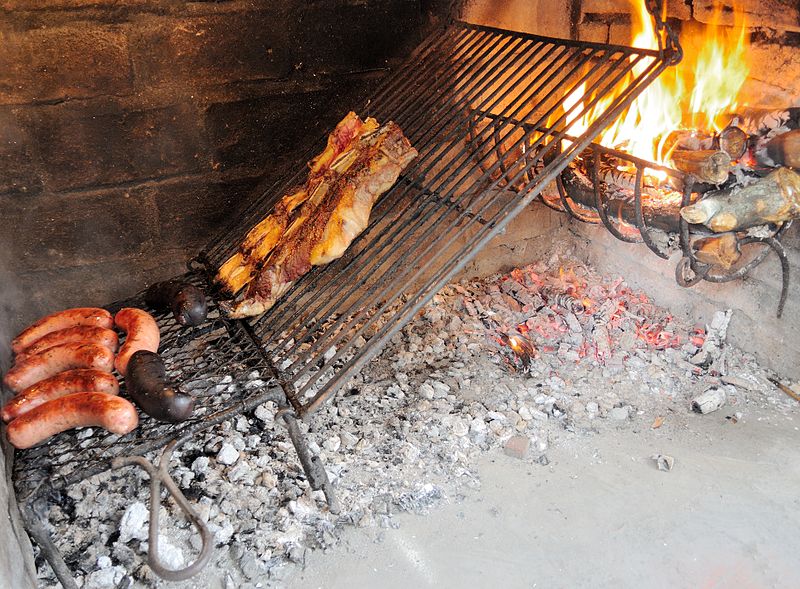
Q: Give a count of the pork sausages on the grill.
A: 6